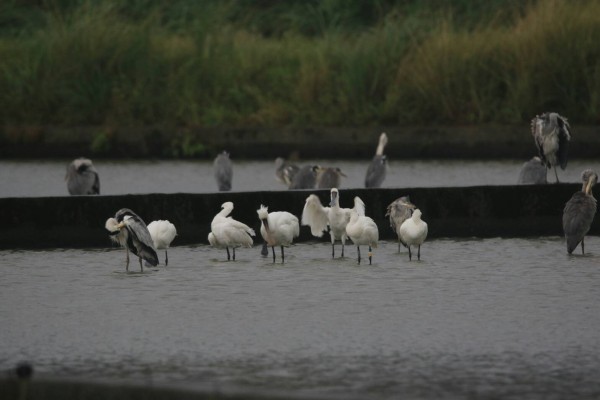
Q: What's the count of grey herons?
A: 11